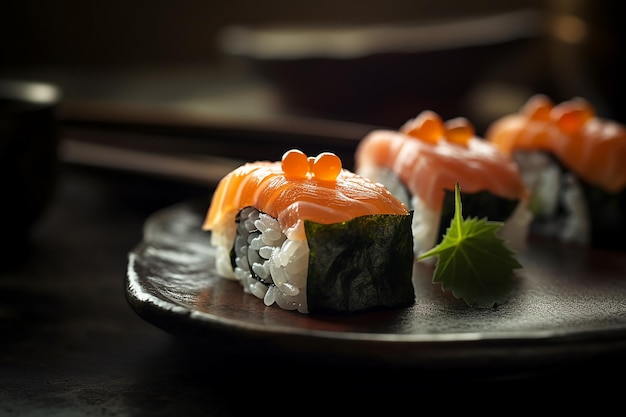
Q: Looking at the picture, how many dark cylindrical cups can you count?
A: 1